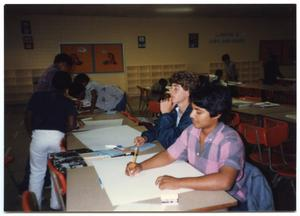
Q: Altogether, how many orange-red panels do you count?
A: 2